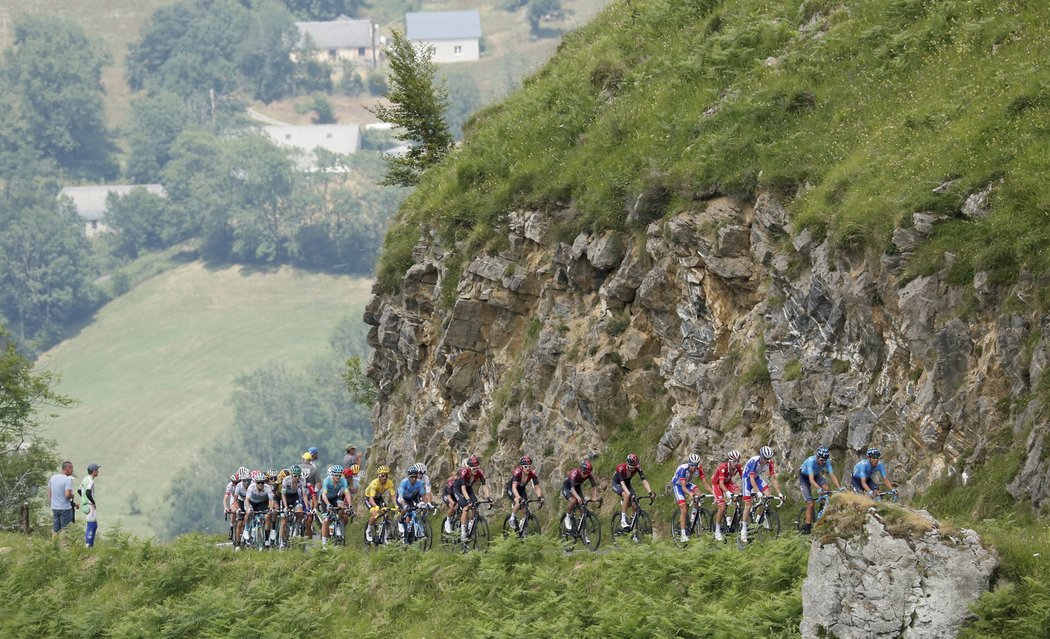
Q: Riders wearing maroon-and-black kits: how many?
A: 5